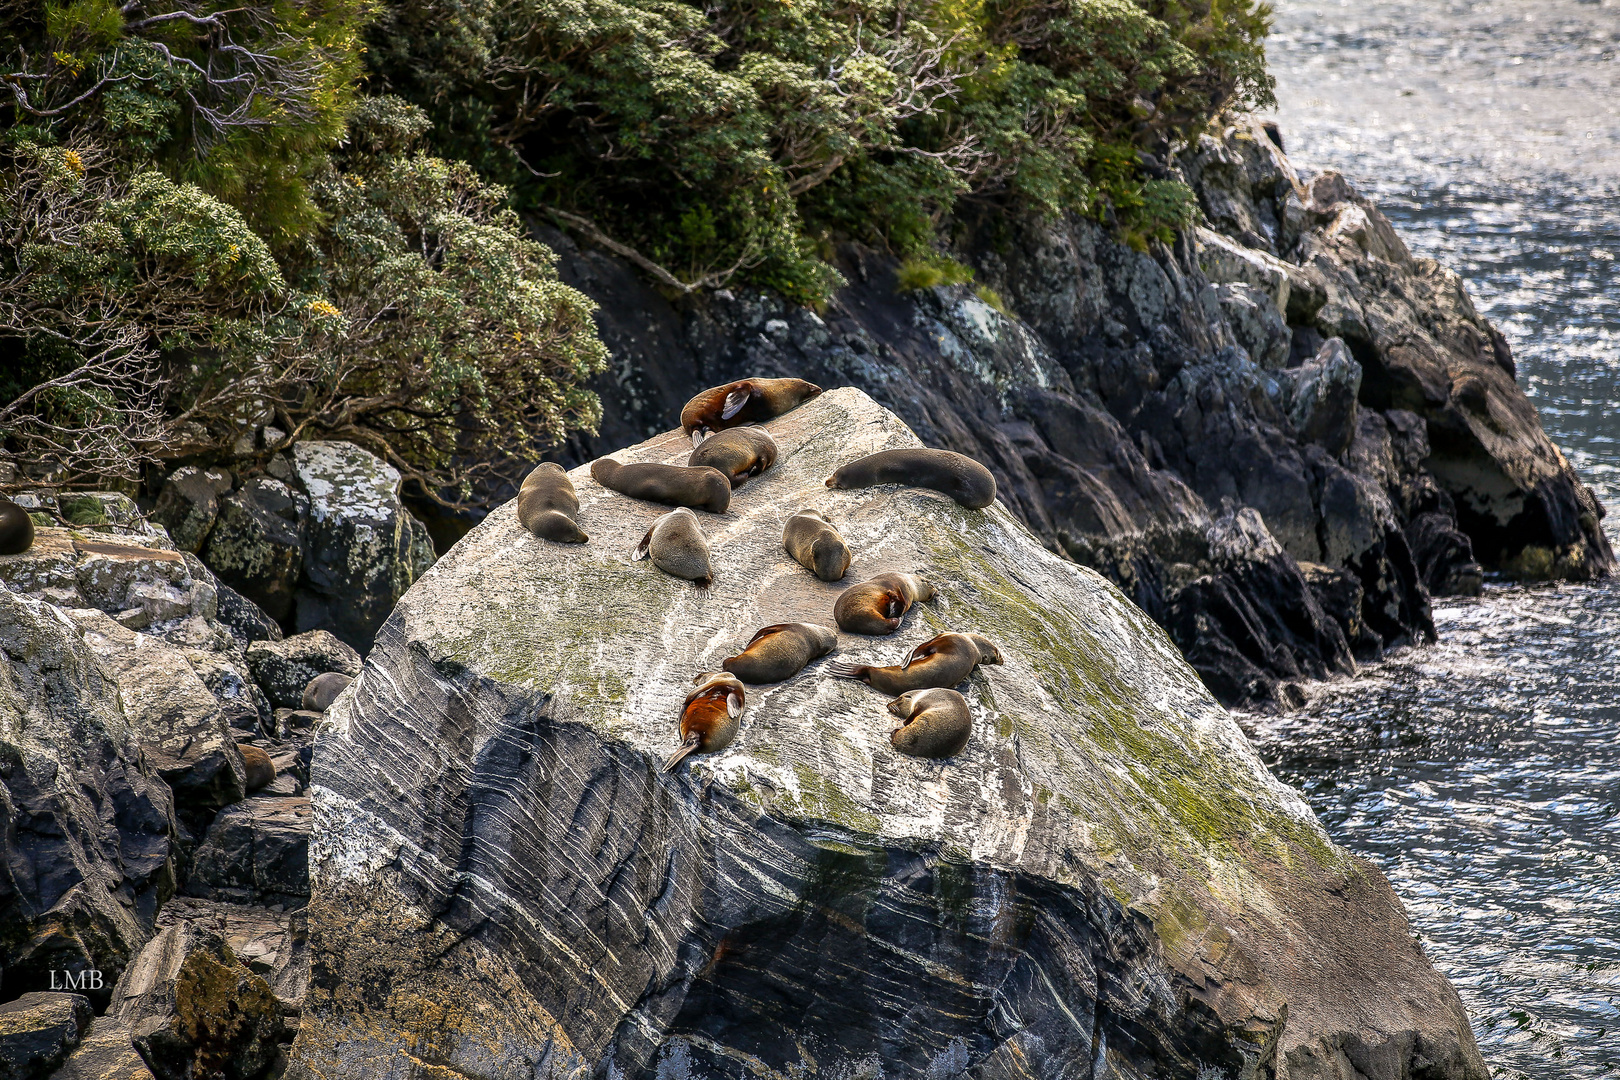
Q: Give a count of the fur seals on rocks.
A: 15